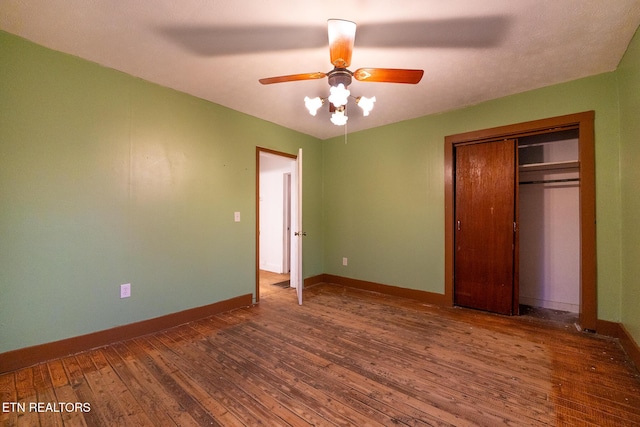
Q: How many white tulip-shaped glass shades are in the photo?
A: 4